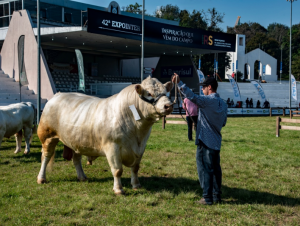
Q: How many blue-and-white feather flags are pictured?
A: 4